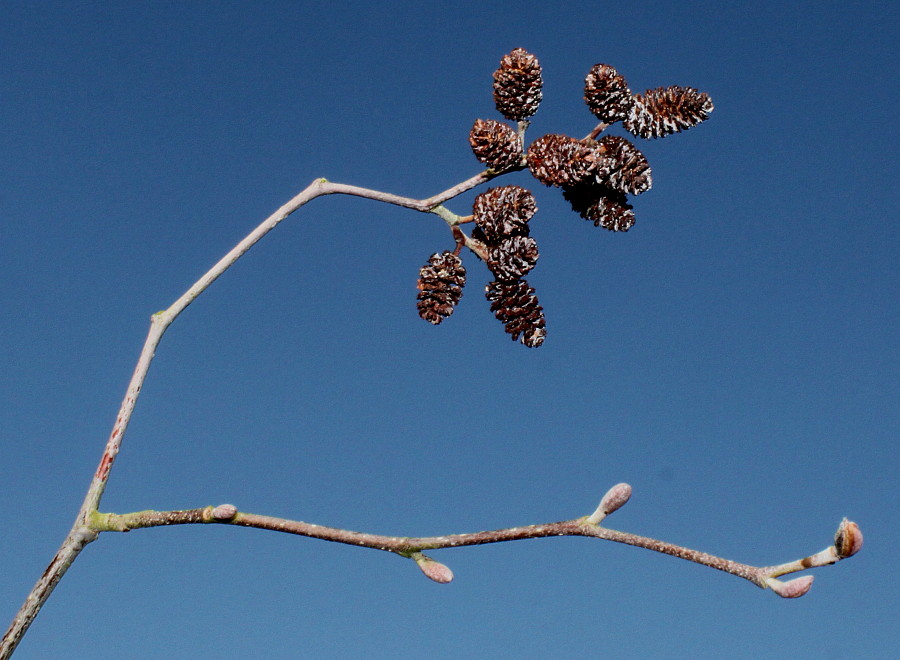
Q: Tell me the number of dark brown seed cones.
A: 11